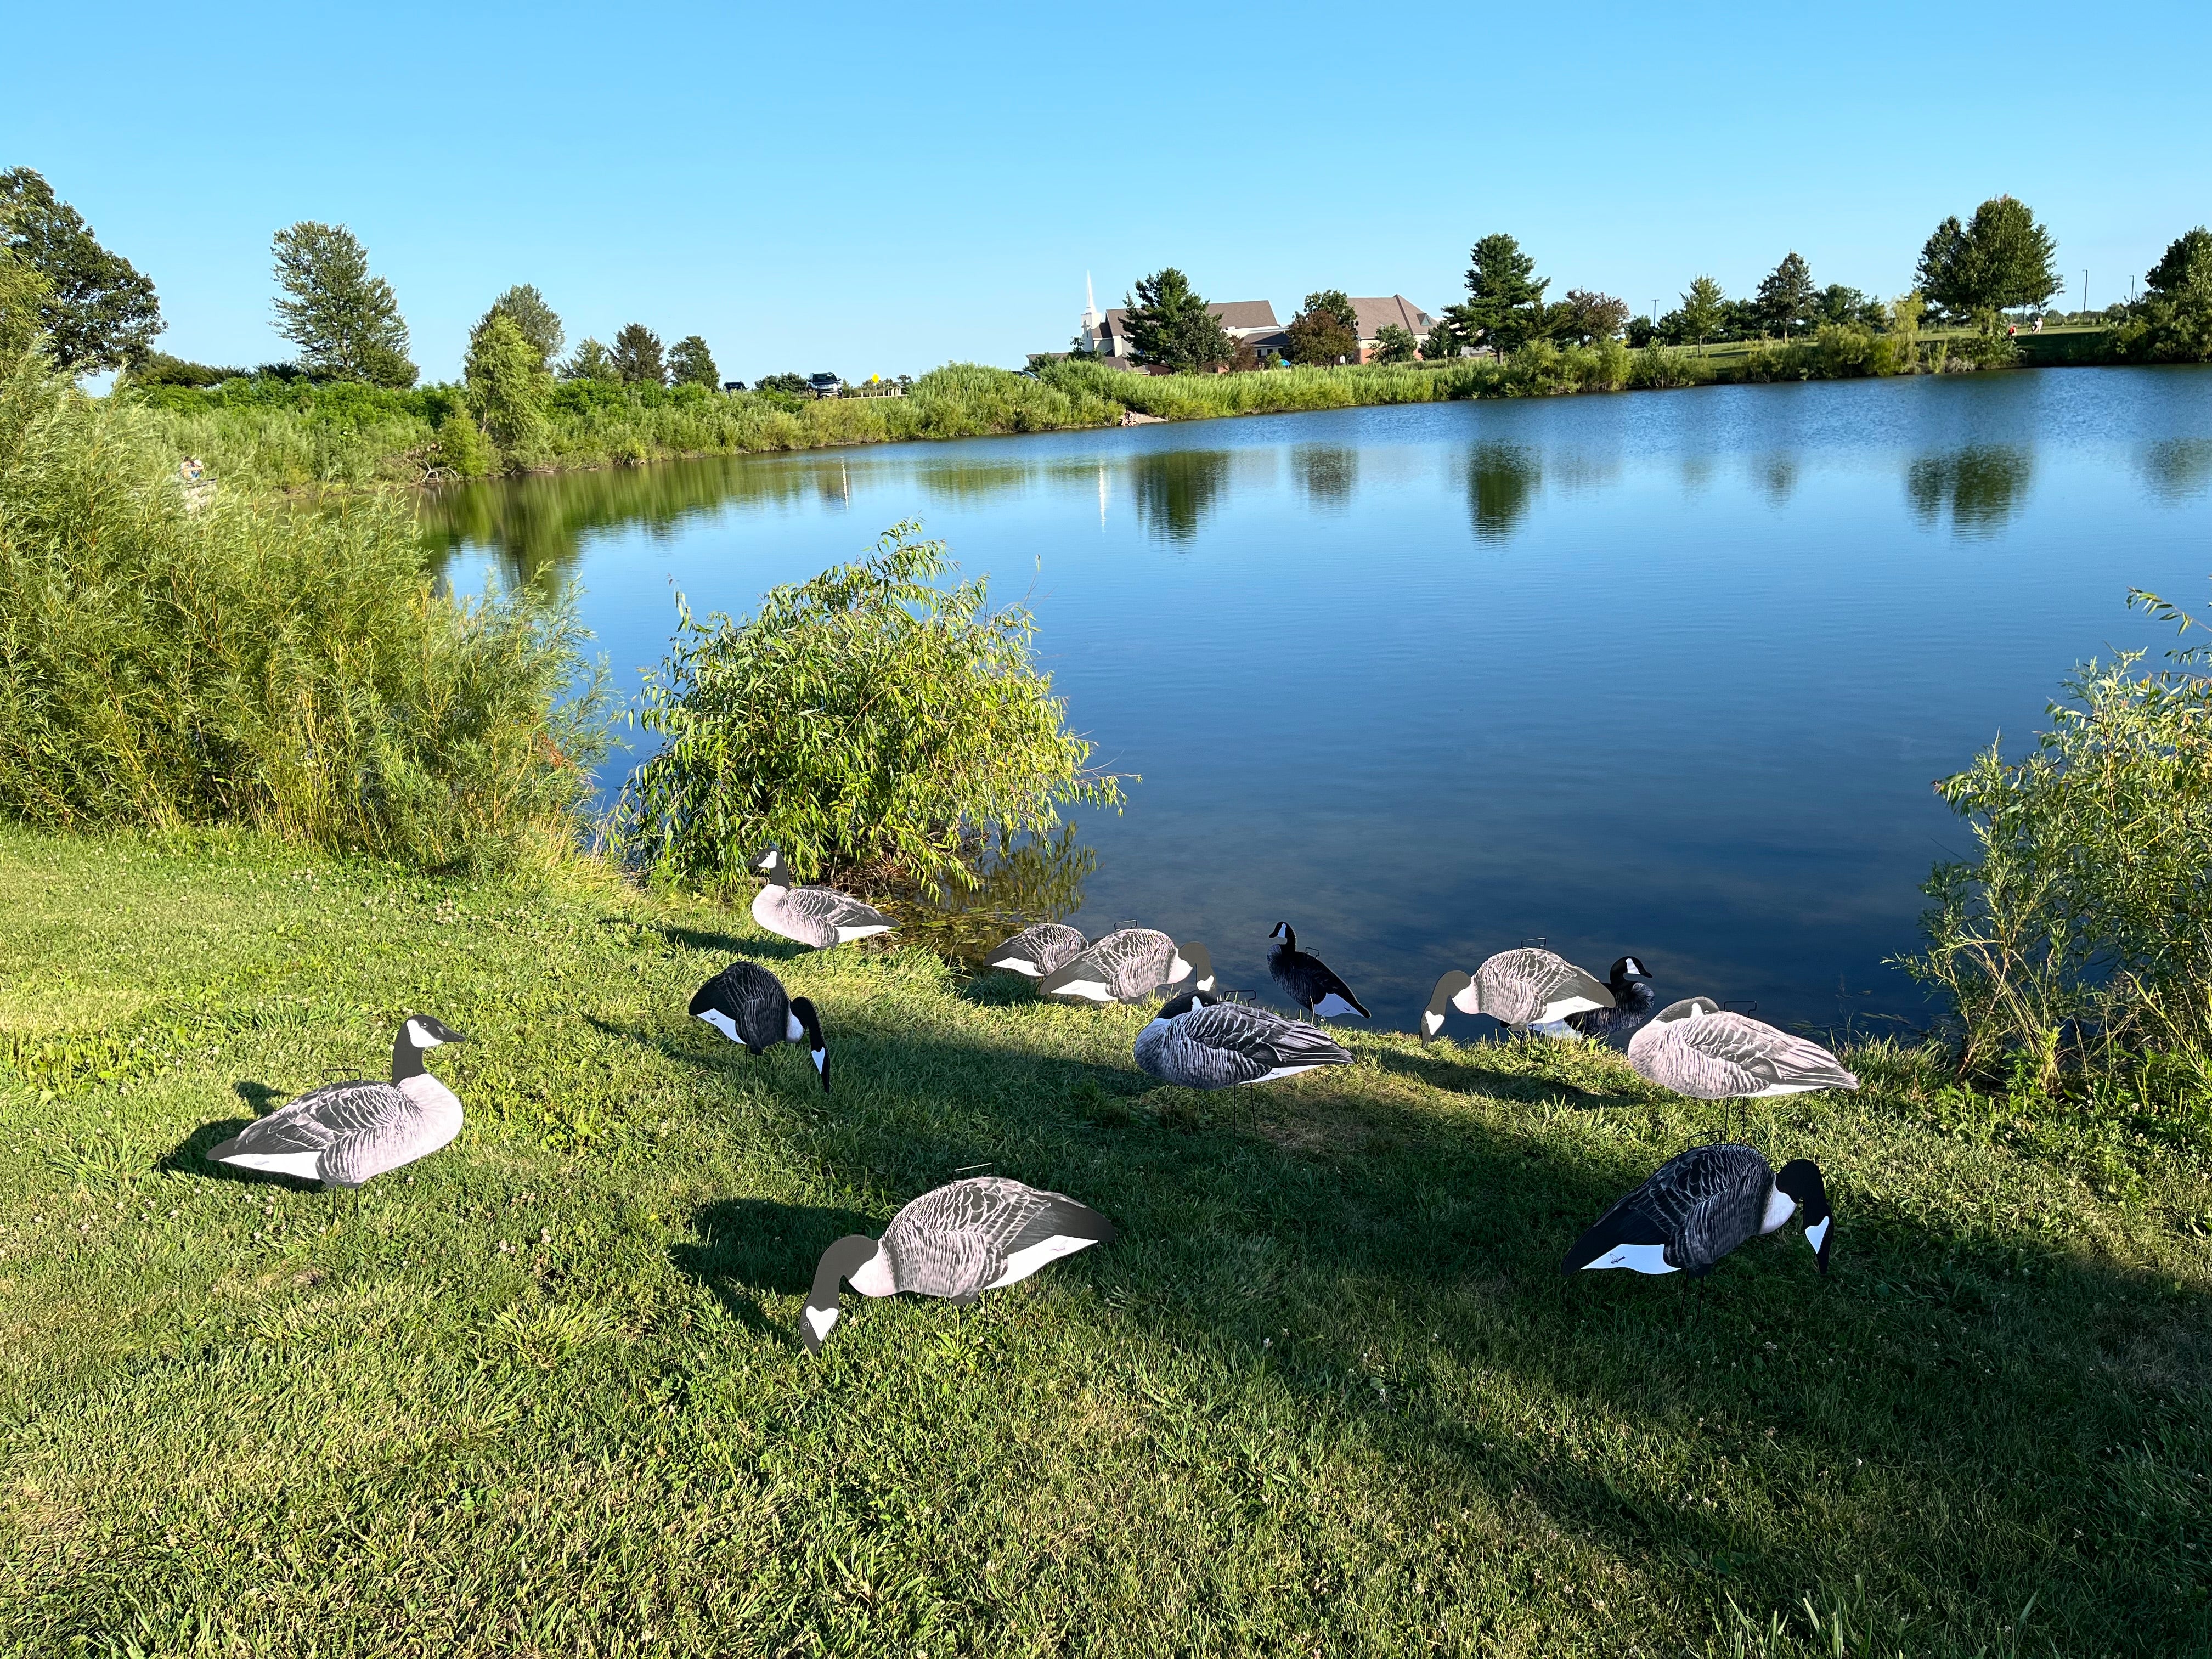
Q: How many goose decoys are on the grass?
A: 12